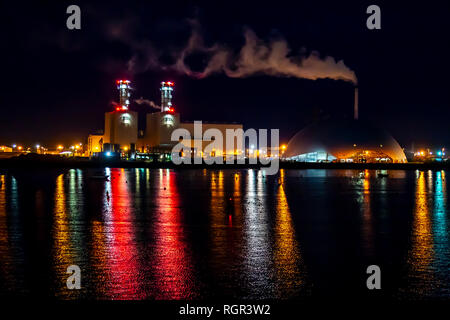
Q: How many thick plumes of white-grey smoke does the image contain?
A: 1